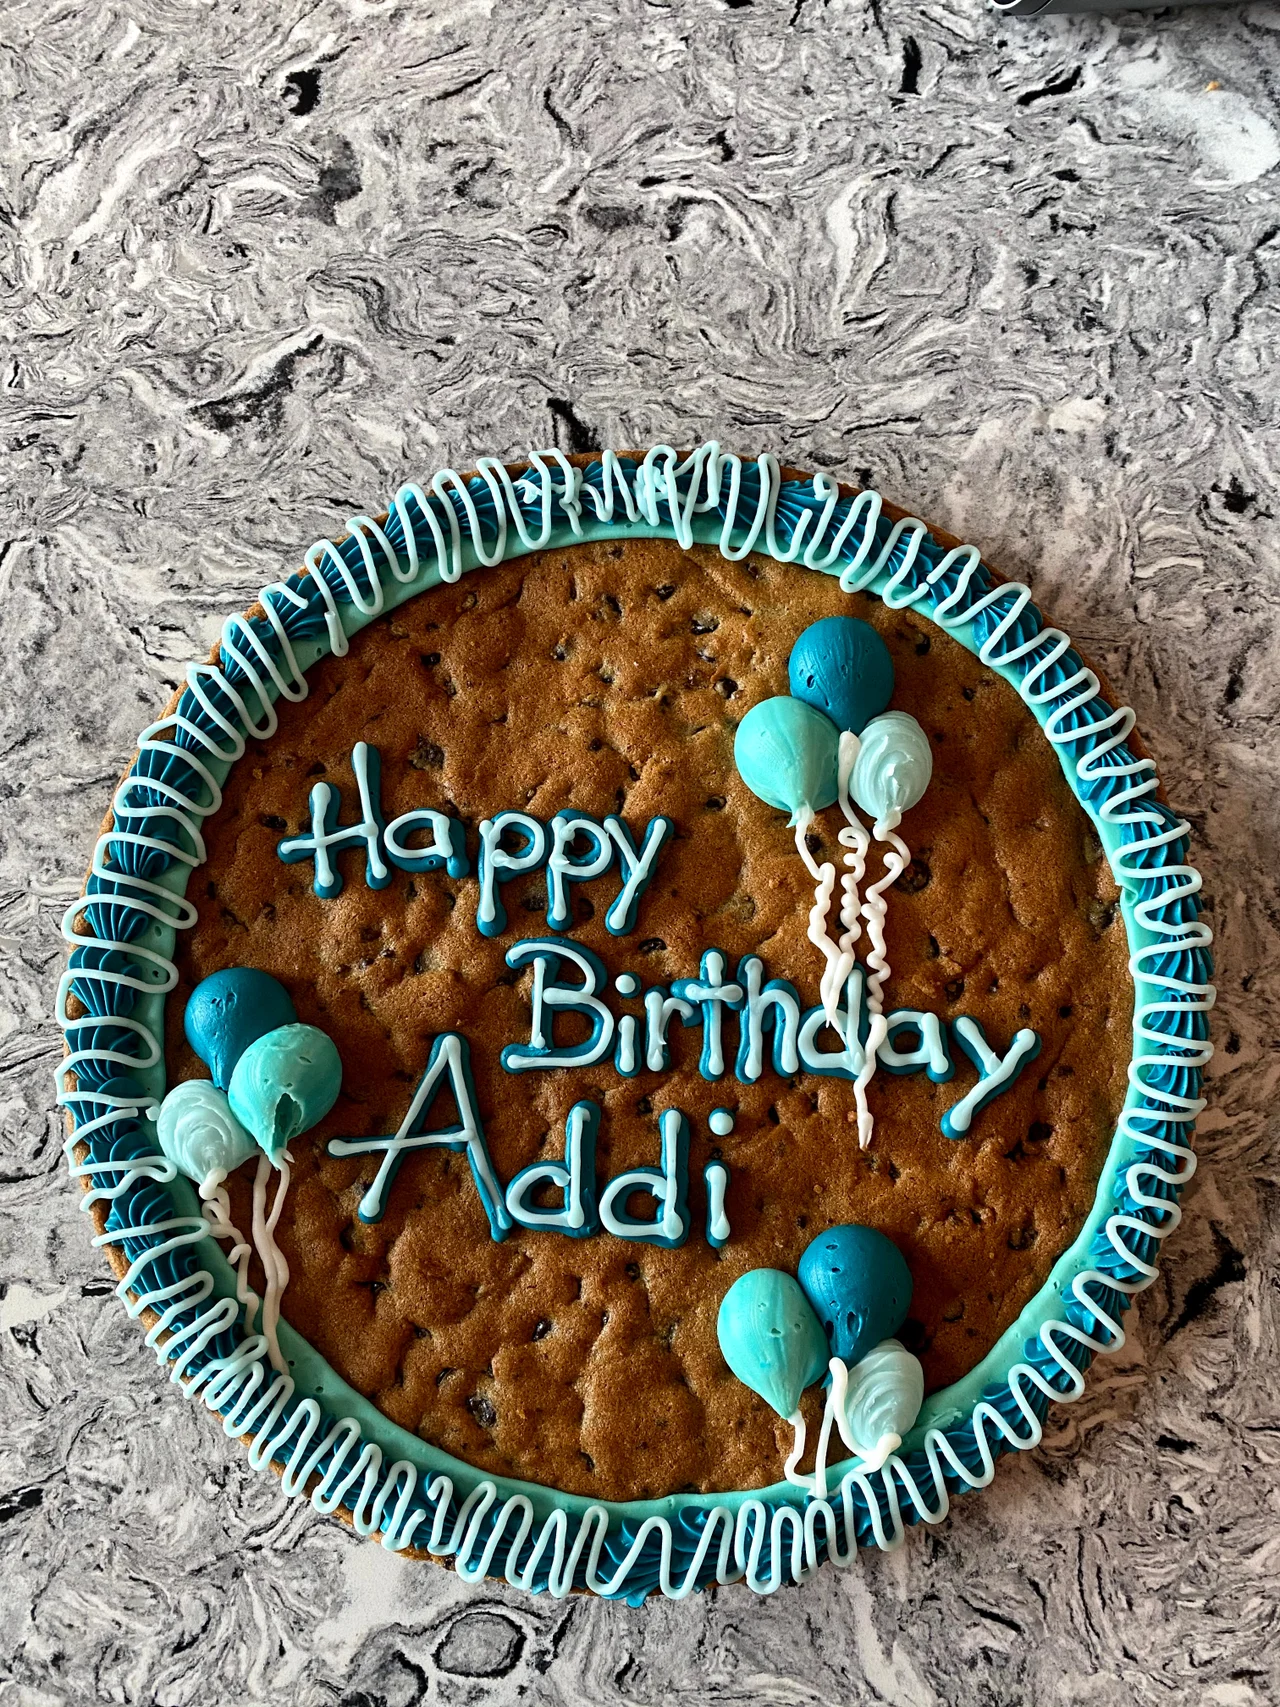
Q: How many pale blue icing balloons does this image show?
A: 3